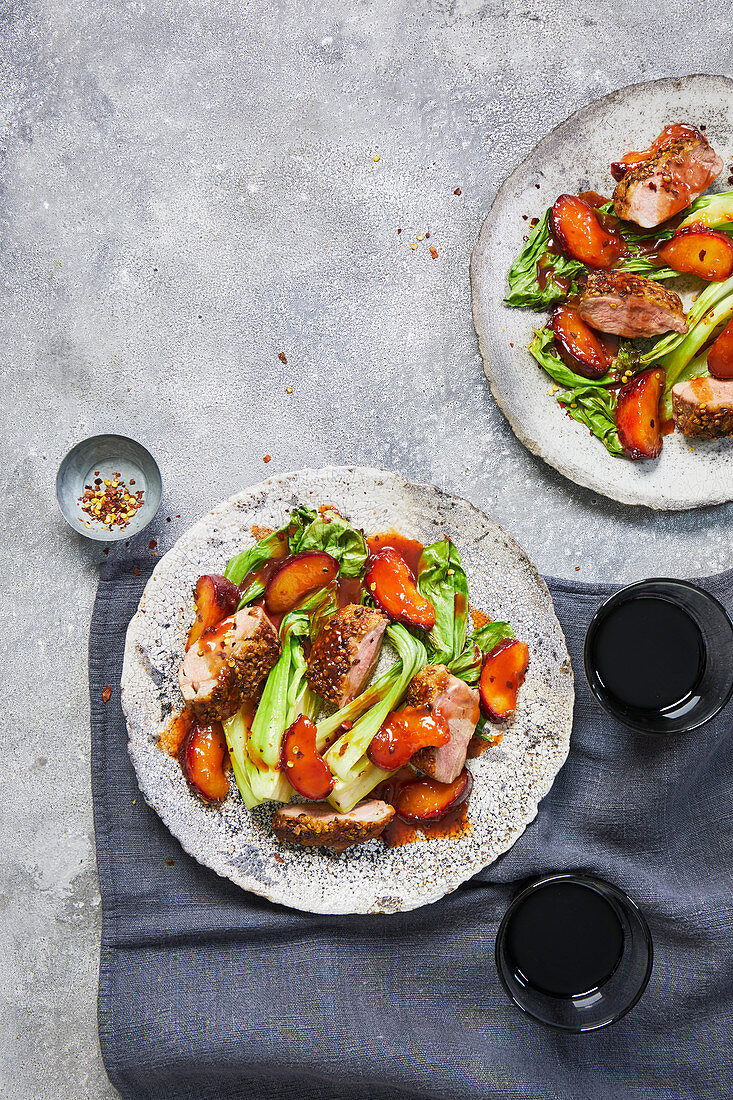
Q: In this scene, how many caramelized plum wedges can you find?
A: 14